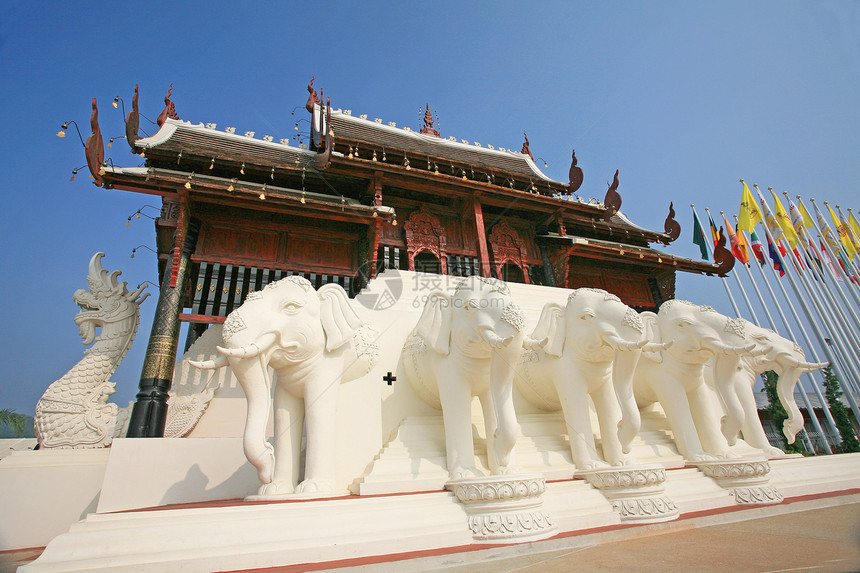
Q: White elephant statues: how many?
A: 5